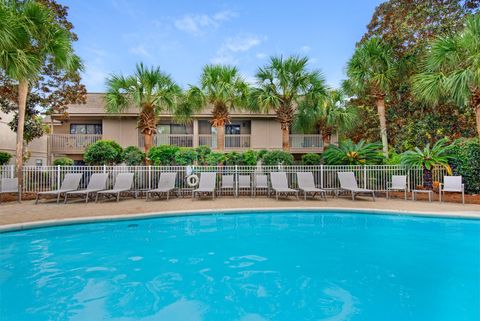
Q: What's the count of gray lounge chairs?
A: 8